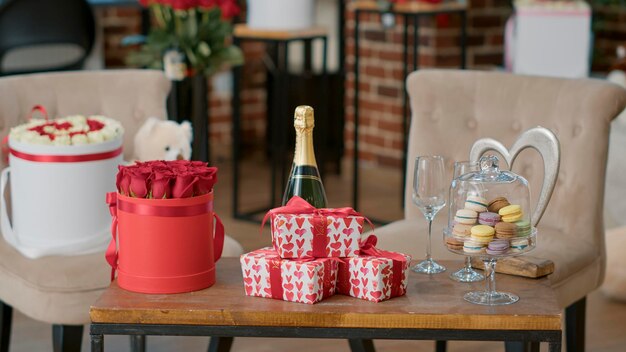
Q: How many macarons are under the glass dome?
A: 13